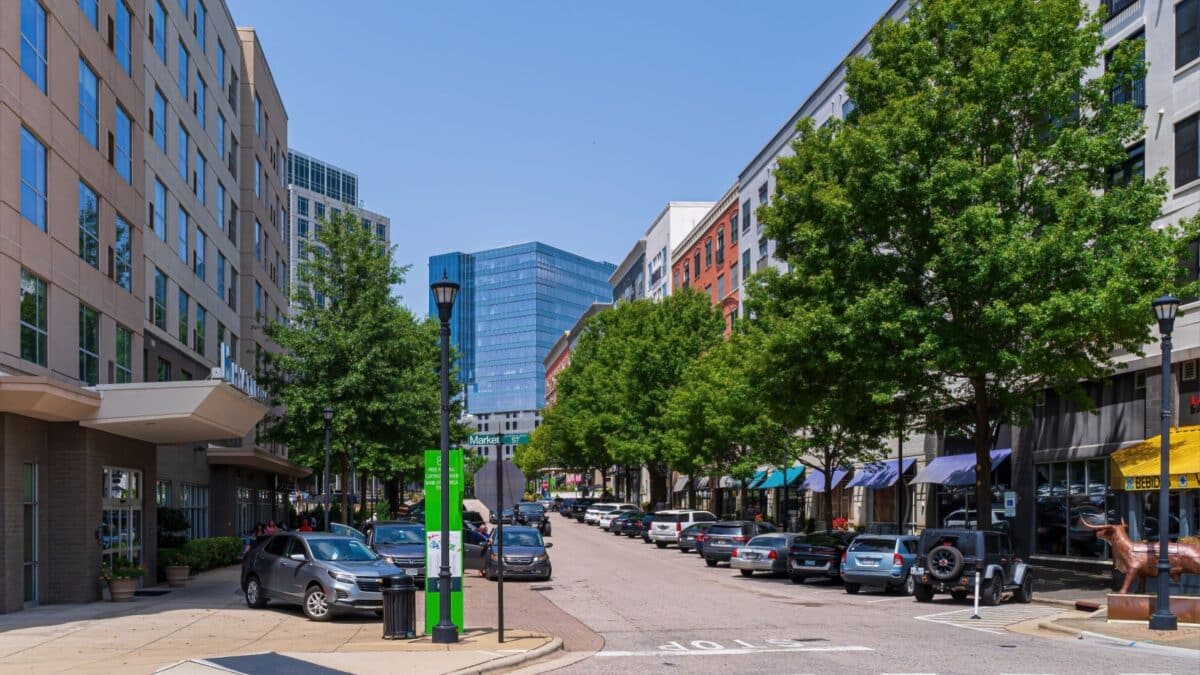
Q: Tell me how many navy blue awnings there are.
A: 3